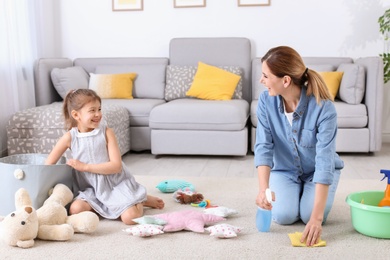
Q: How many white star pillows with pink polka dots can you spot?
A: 2